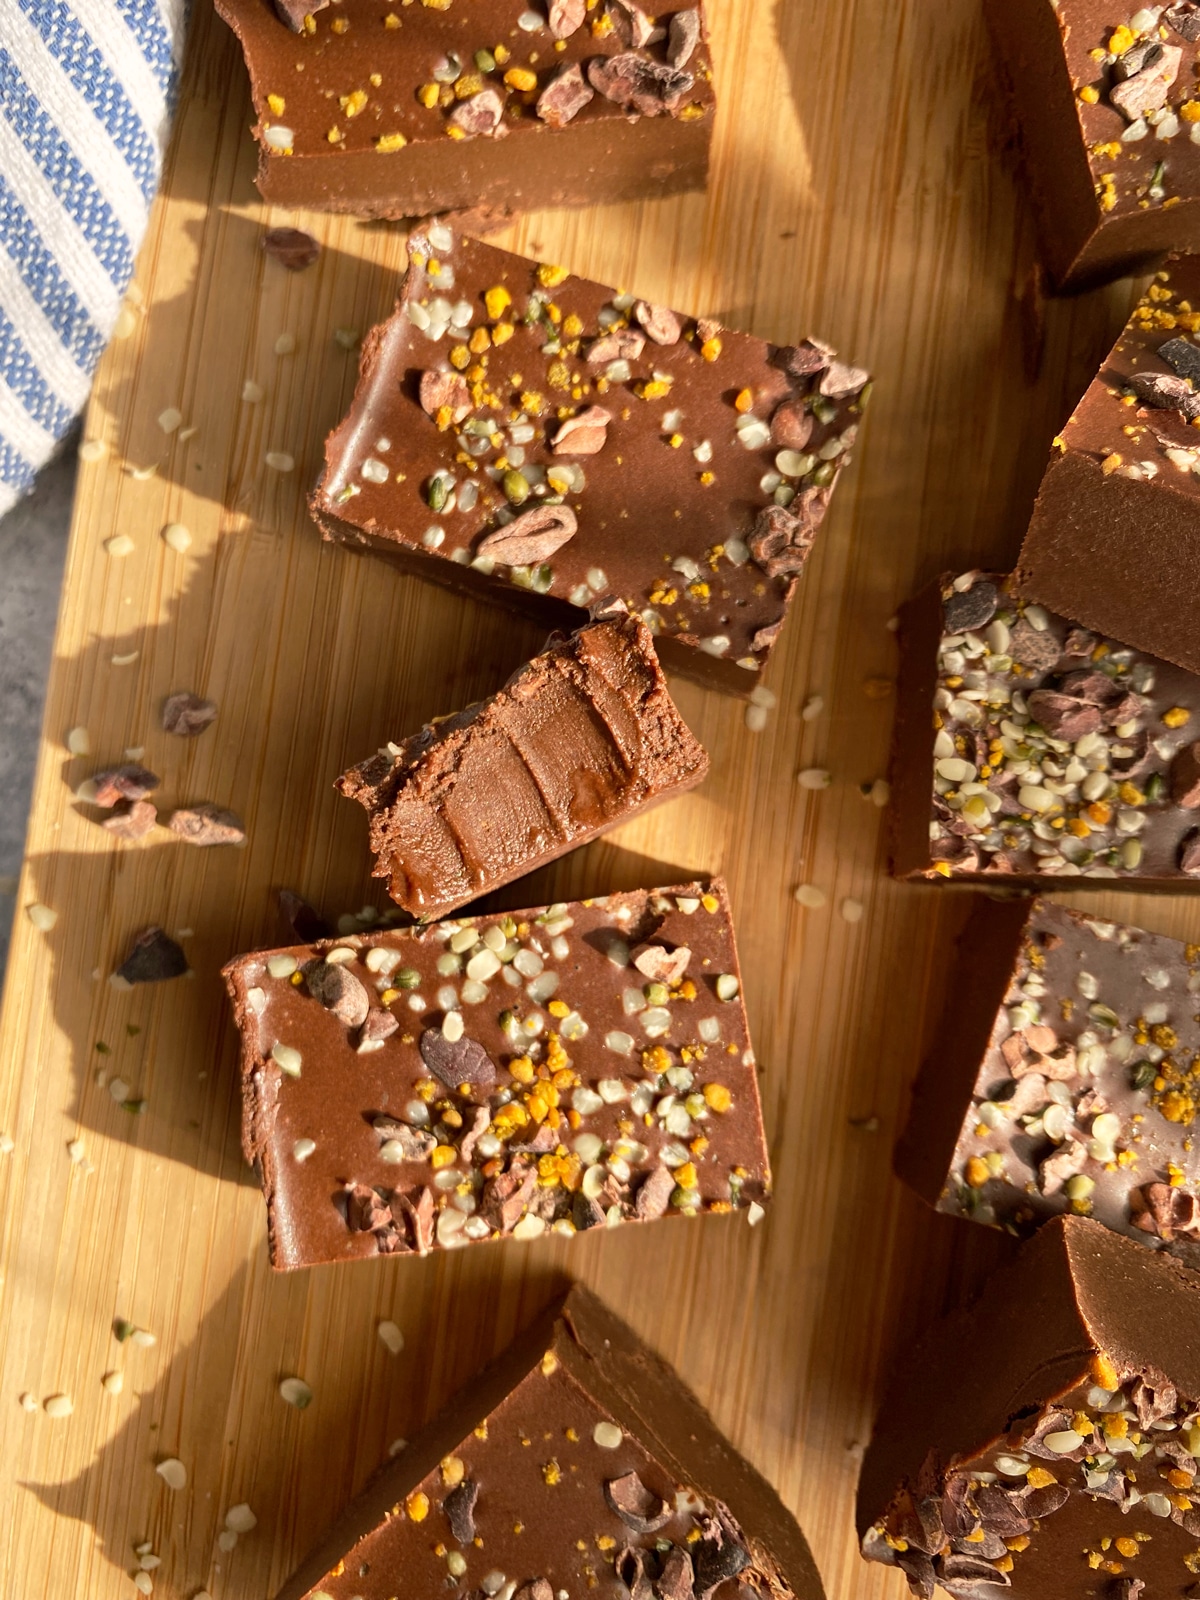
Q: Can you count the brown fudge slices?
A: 10